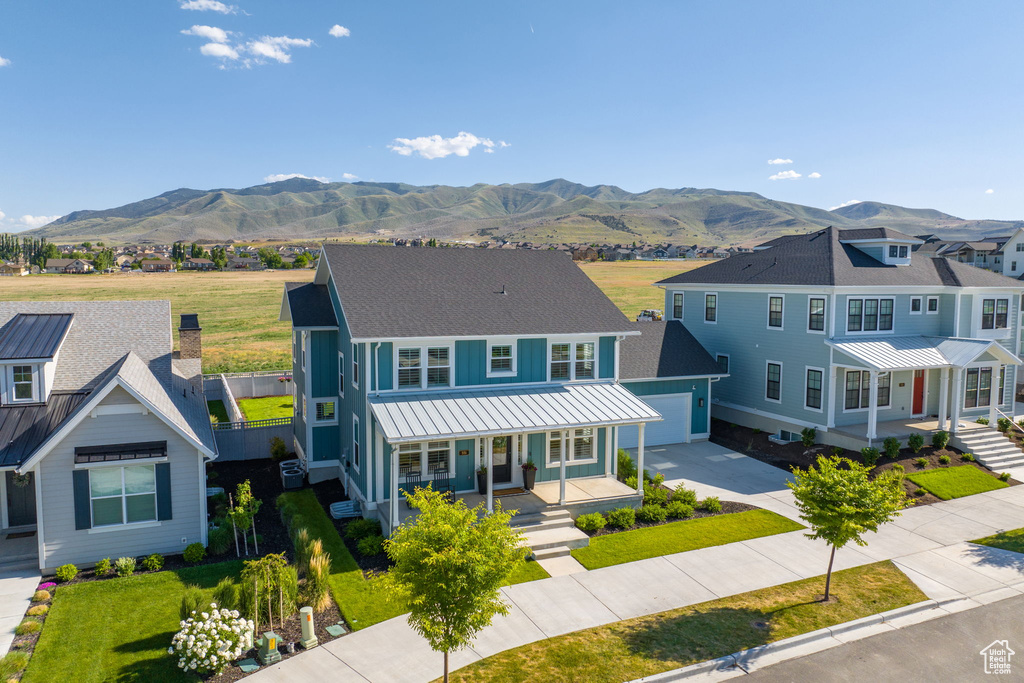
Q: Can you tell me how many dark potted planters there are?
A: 2